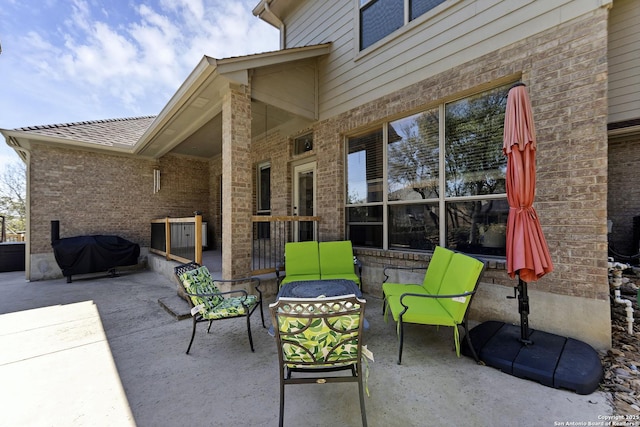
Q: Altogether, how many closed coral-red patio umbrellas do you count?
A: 1